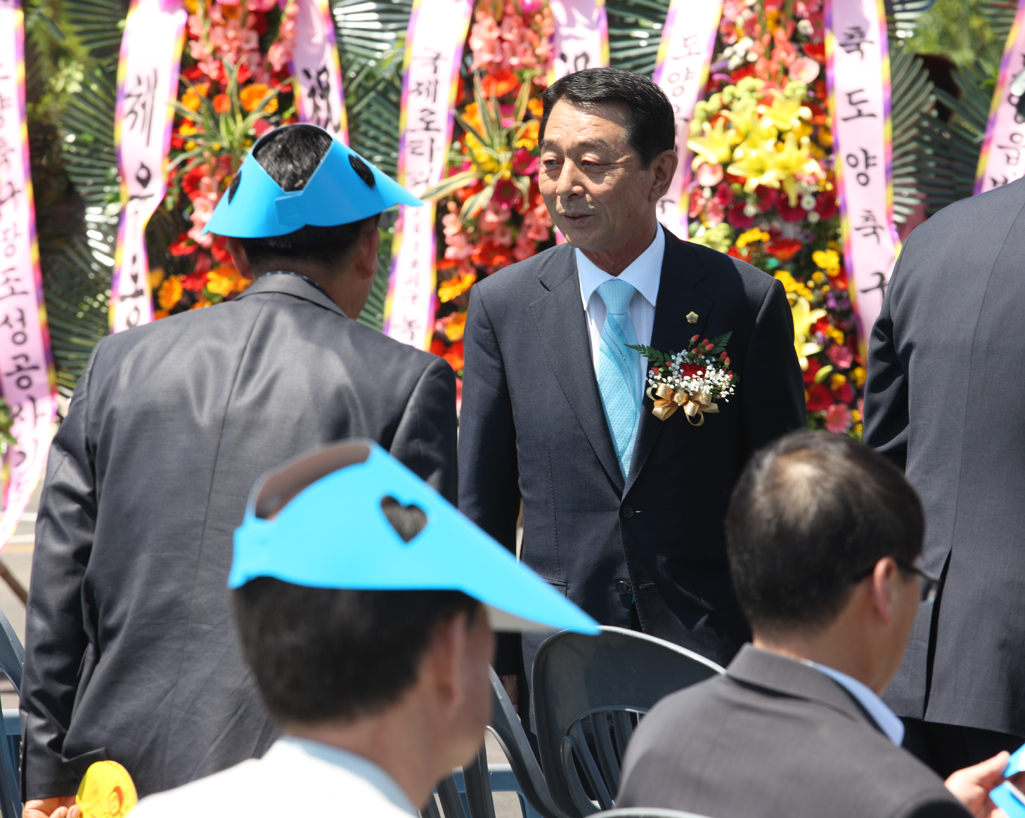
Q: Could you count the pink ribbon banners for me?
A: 8